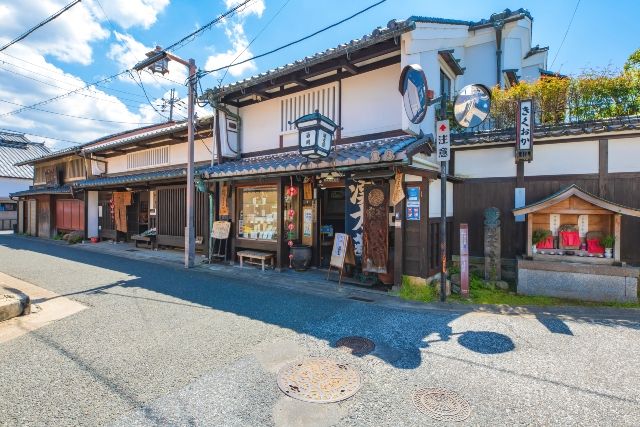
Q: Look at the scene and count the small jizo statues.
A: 3